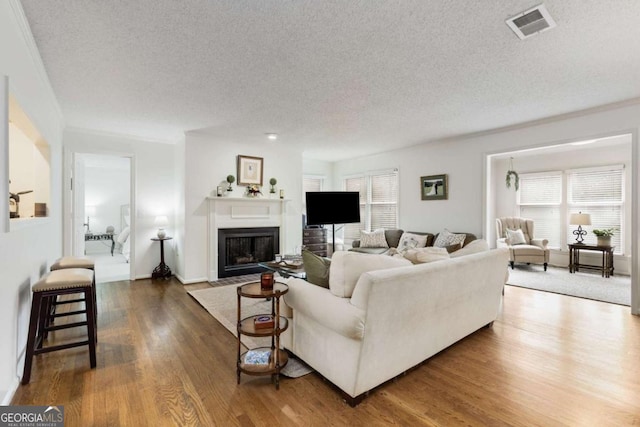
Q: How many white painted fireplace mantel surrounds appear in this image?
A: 1